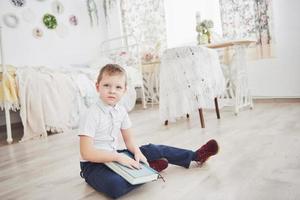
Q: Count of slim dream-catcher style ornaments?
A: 2